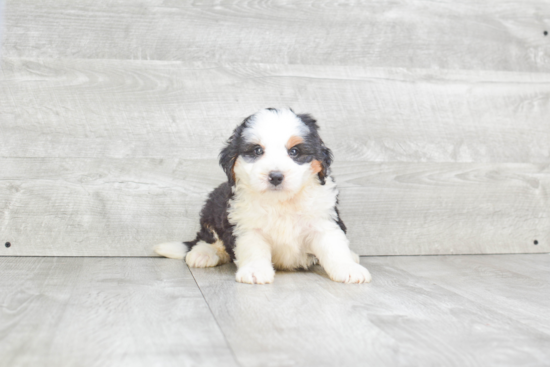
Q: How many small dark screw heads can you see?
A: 3